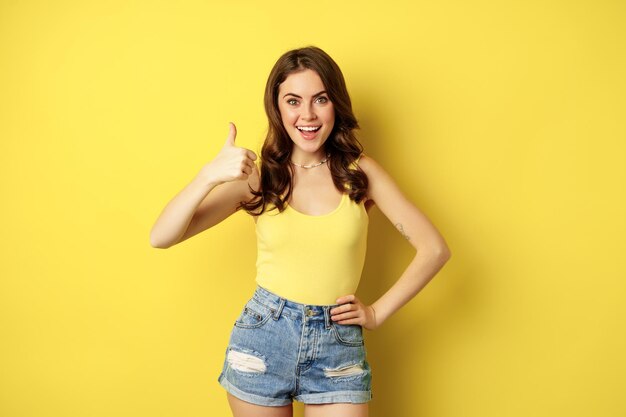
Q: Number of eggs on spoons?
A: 0